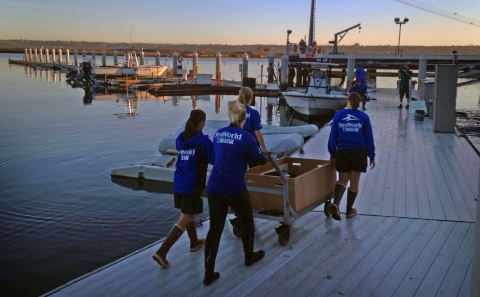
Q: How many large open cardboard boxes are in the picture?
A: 1